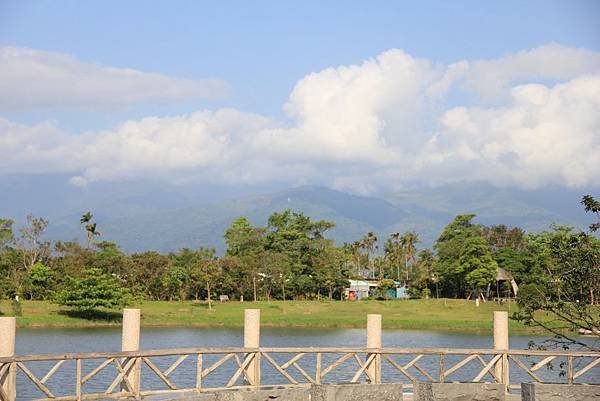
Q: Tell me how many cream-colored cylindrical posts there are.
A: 5